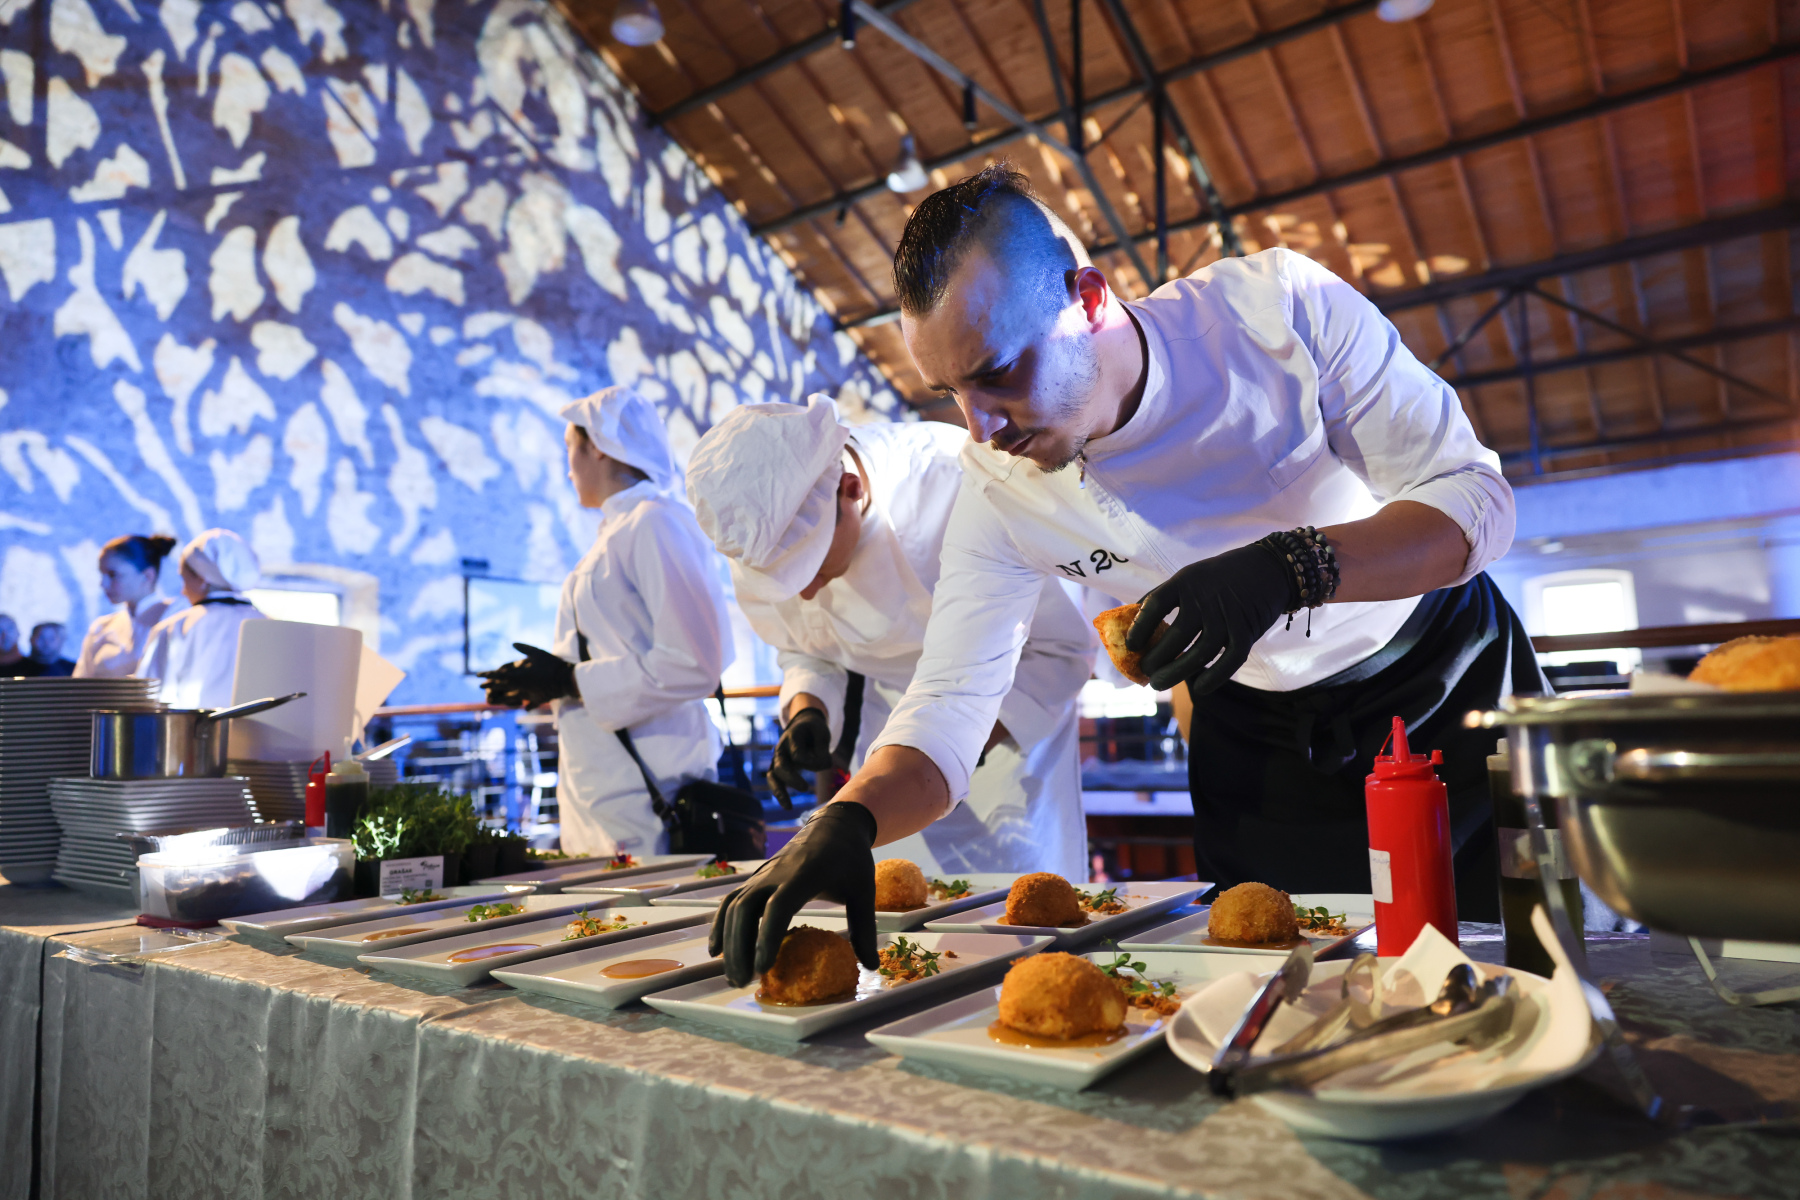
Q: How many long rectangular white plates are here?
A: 12